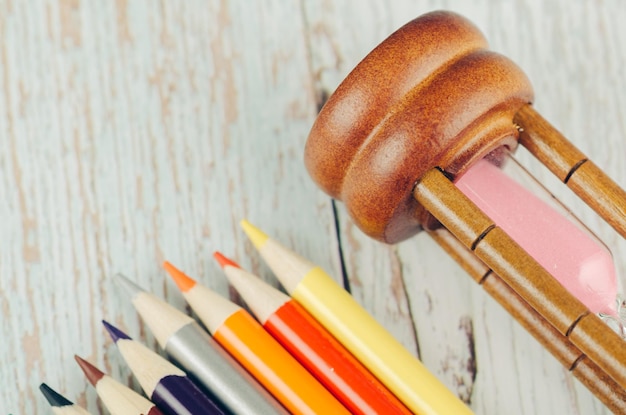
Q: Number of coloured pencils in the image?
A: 7